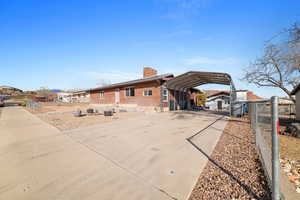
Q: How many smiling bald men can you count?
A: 0